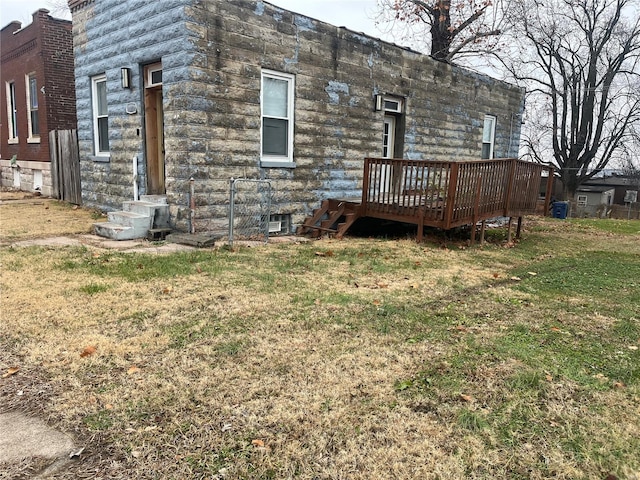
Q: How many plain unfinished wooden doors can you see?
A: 1